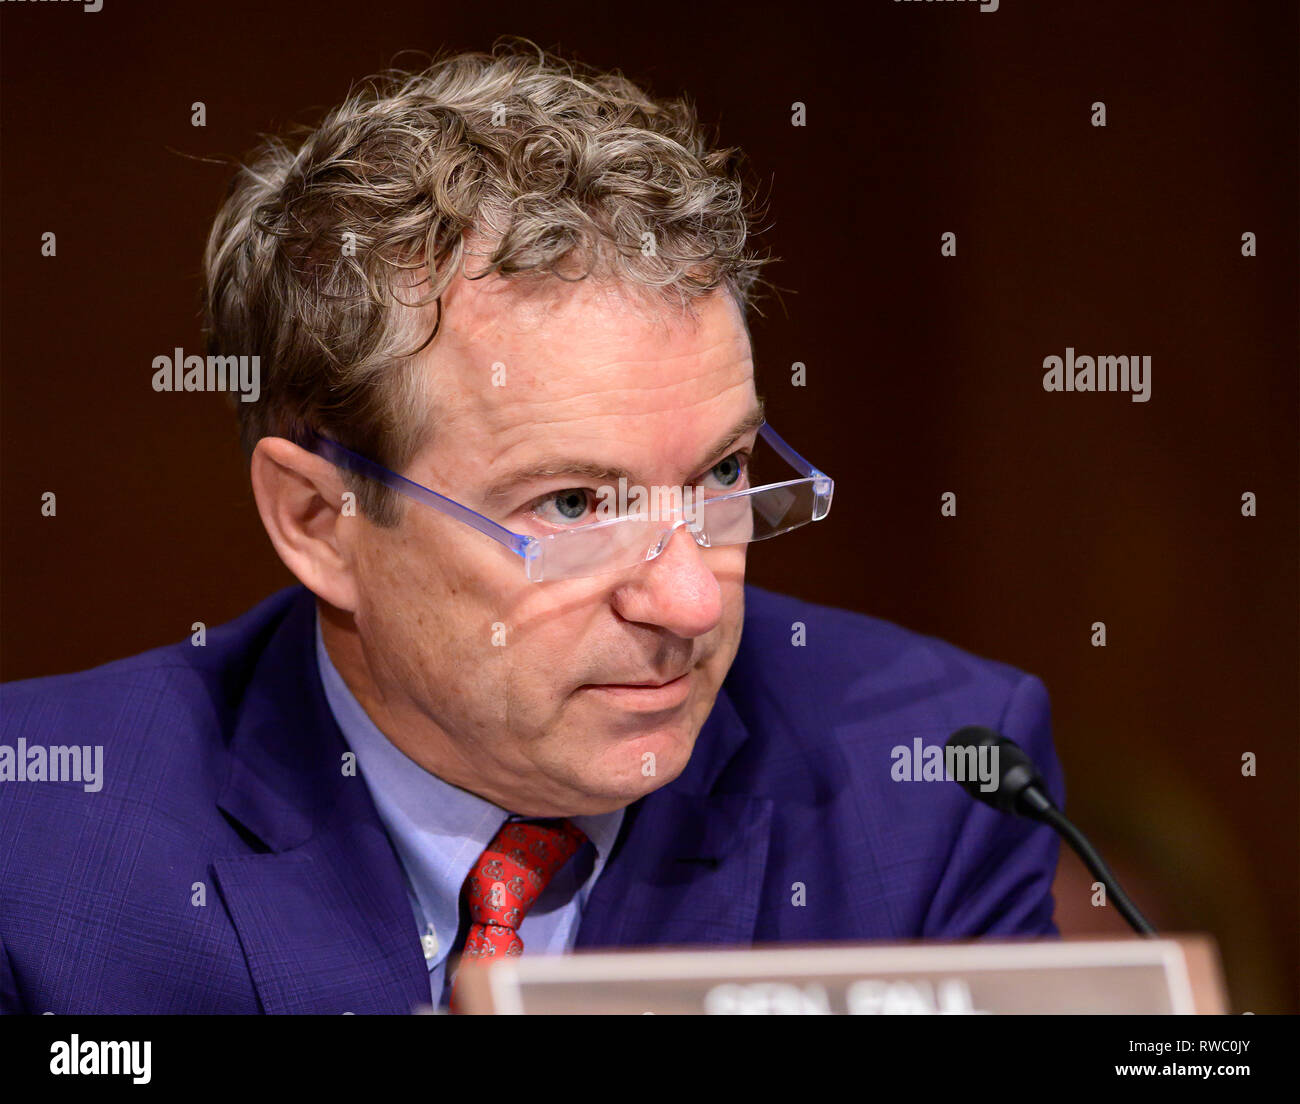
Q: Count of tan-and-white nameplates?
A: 1